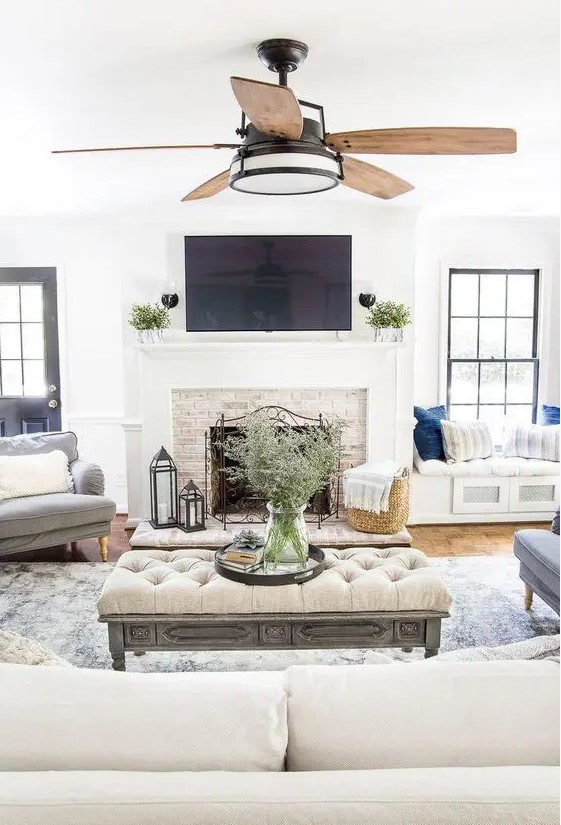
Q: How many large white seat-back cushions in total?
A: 2